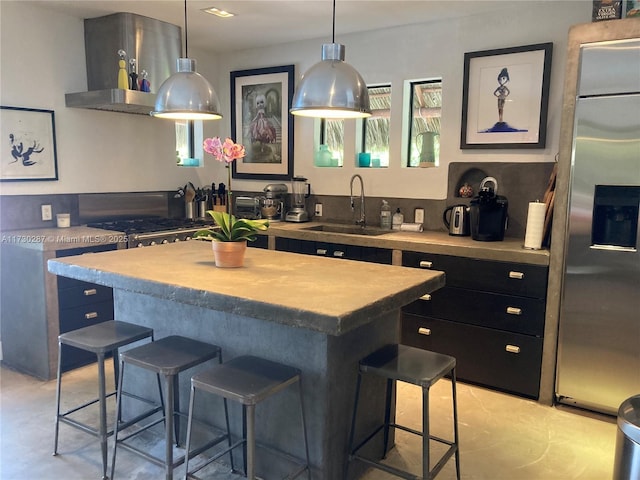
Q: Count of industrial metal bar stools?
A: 4